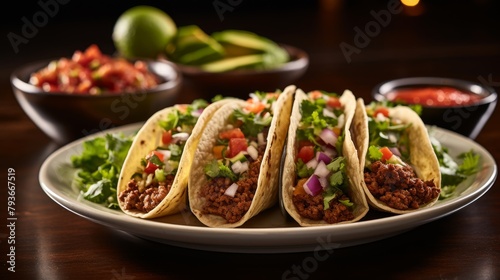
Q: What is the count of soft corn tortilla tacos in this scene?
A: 4